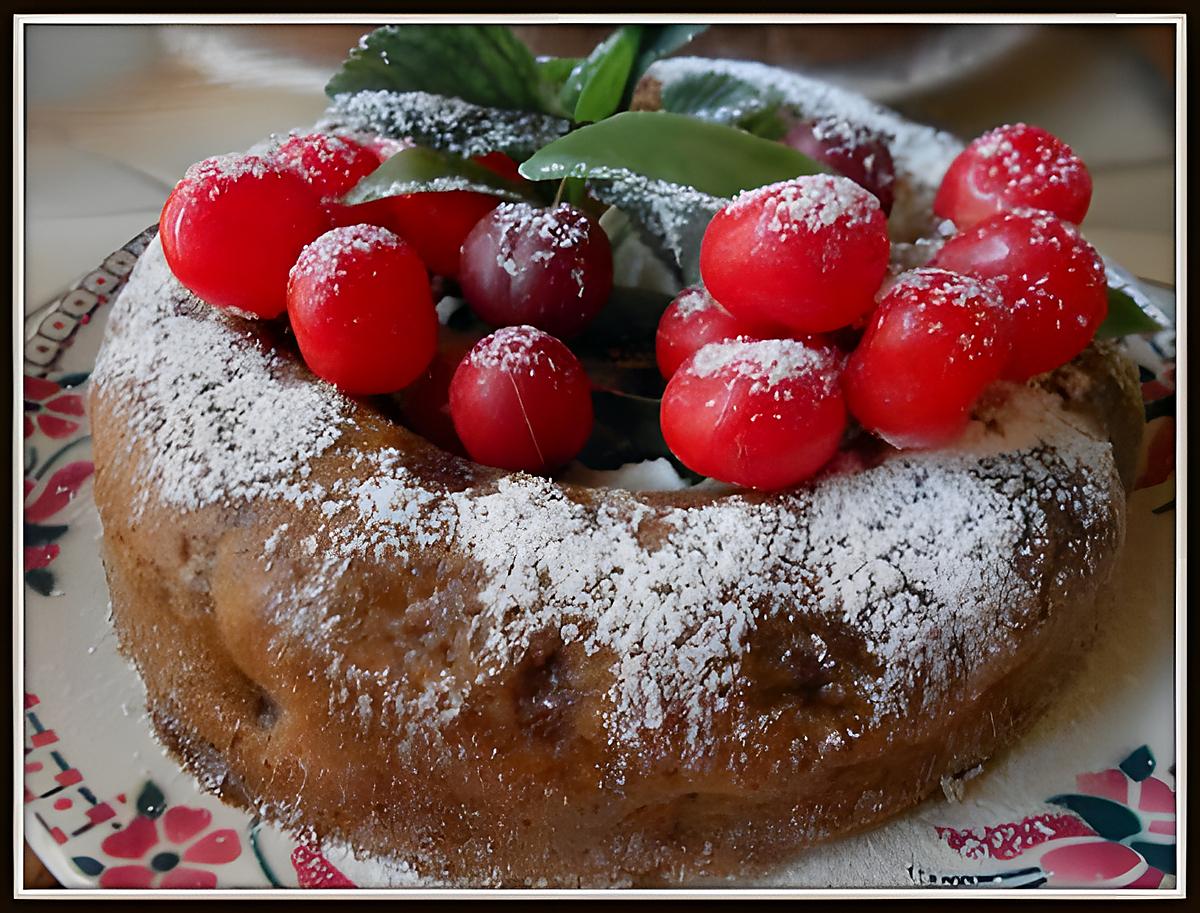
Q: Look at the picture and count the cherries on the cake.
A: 13